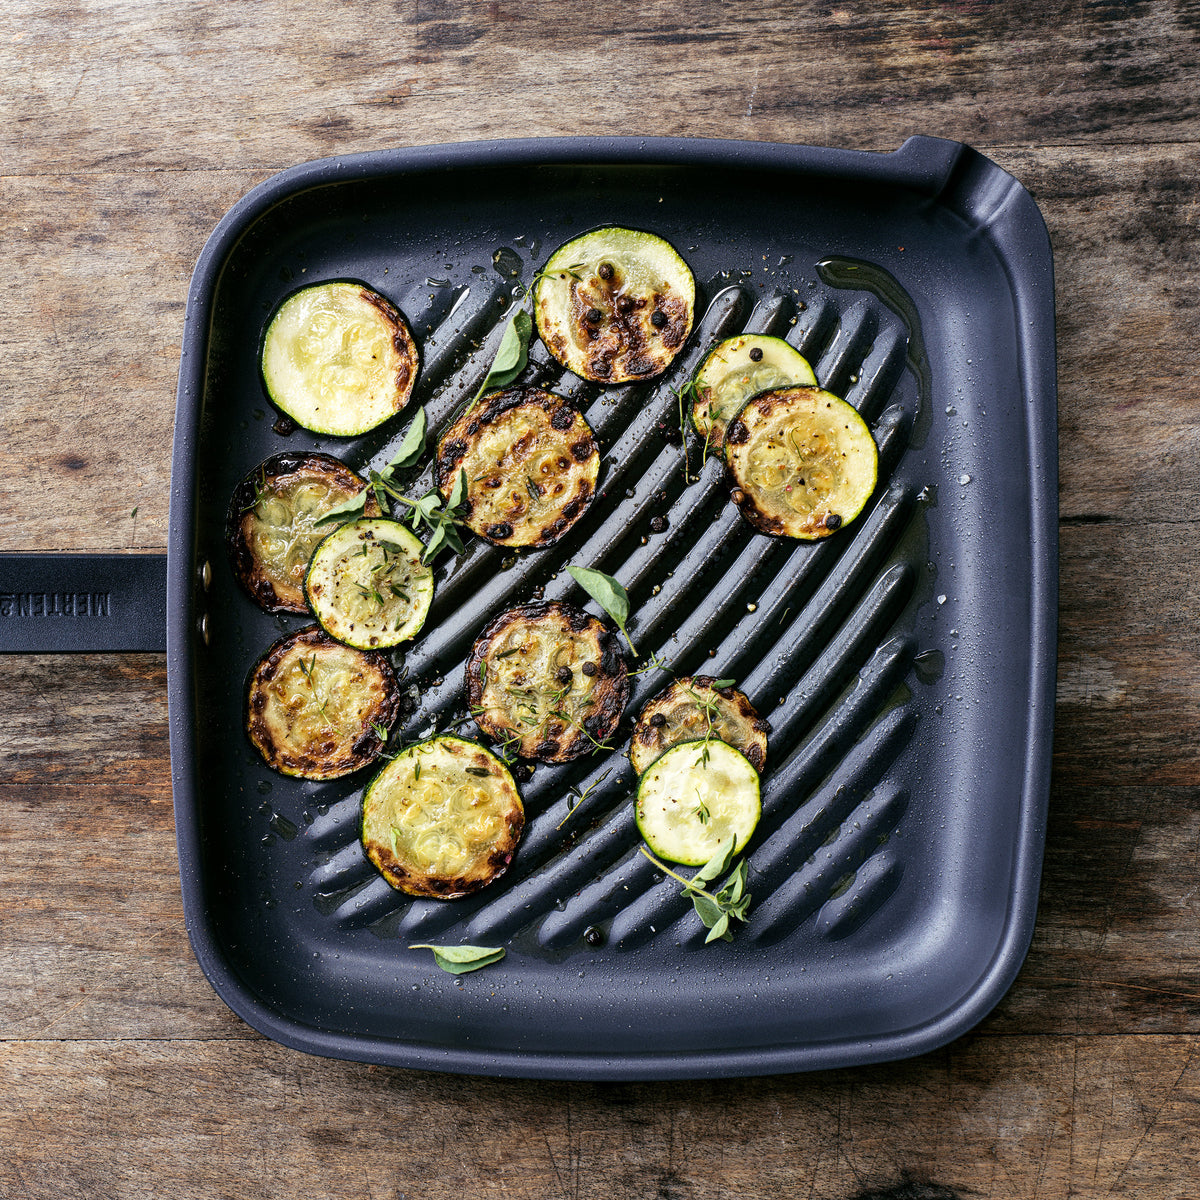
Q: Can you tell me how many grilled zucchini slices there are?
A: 12